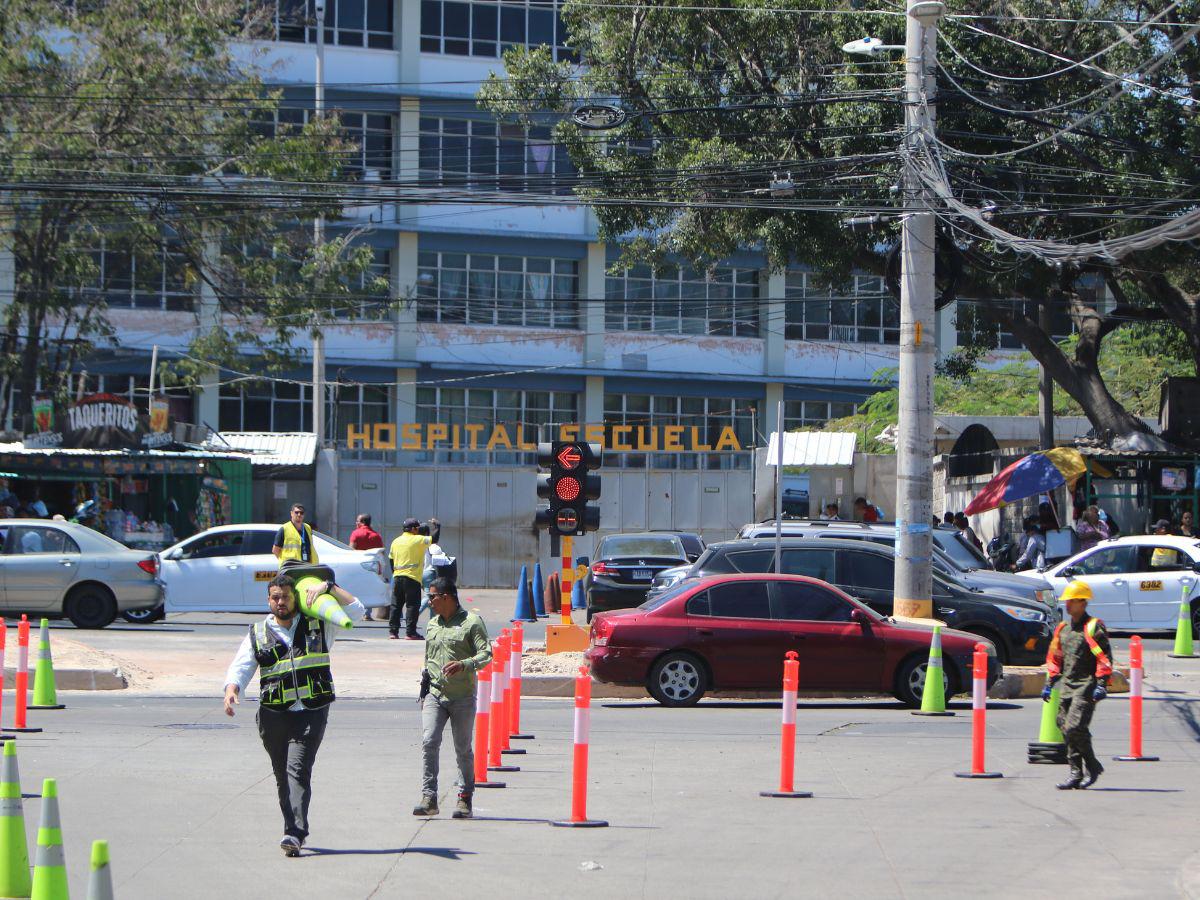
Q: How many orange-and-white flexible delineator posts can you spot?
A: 10